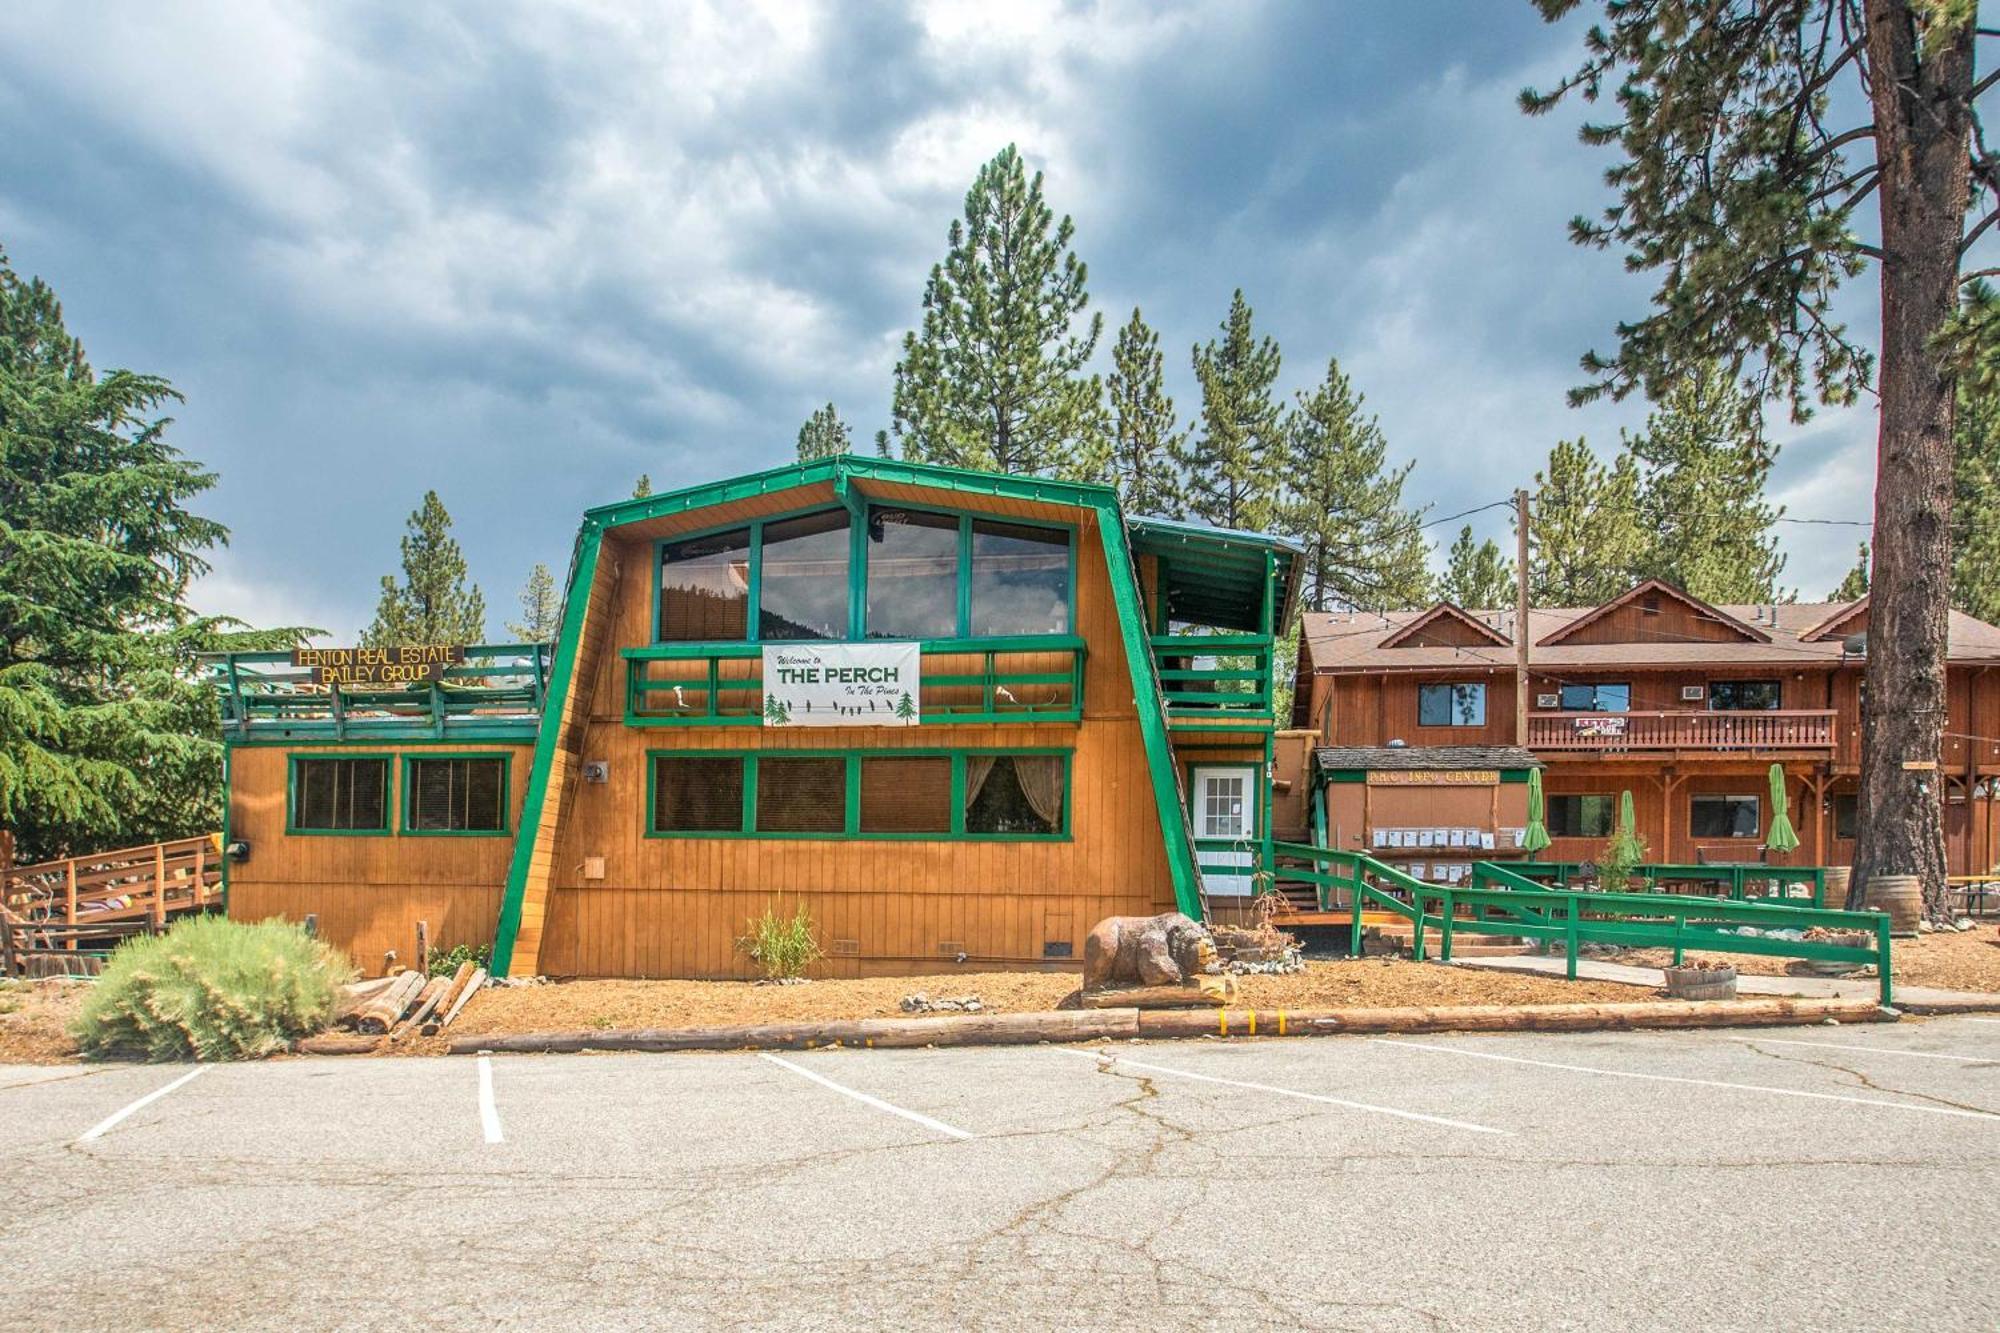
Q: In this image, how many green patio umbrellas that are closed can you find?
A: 3